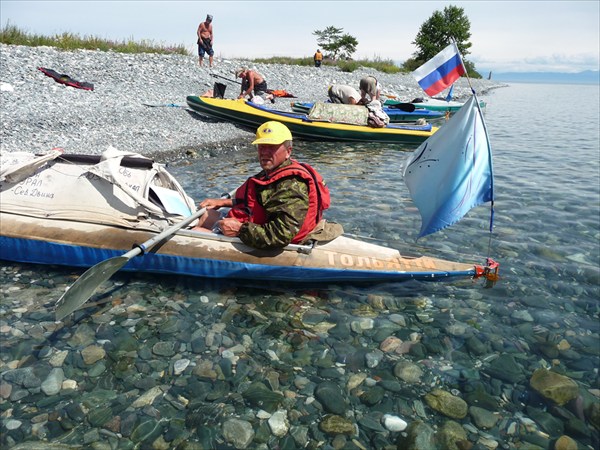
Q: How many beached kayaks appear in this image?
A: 3